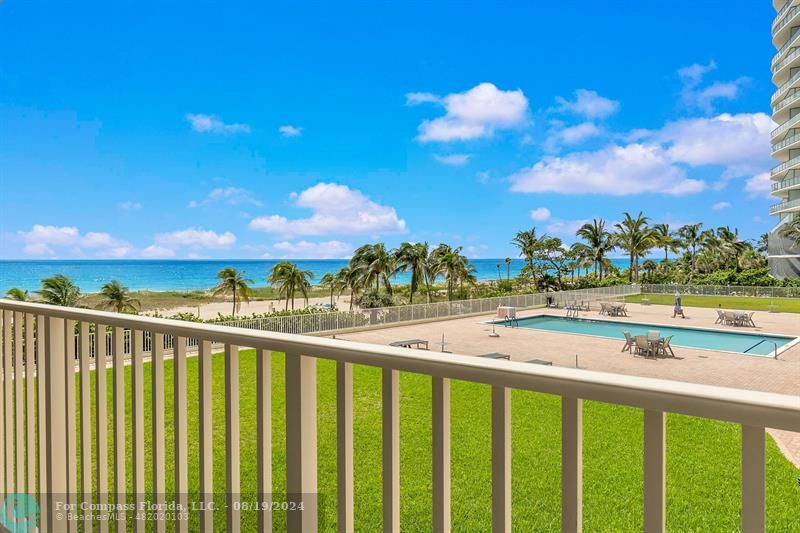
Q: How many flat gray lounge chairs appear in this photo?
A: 3